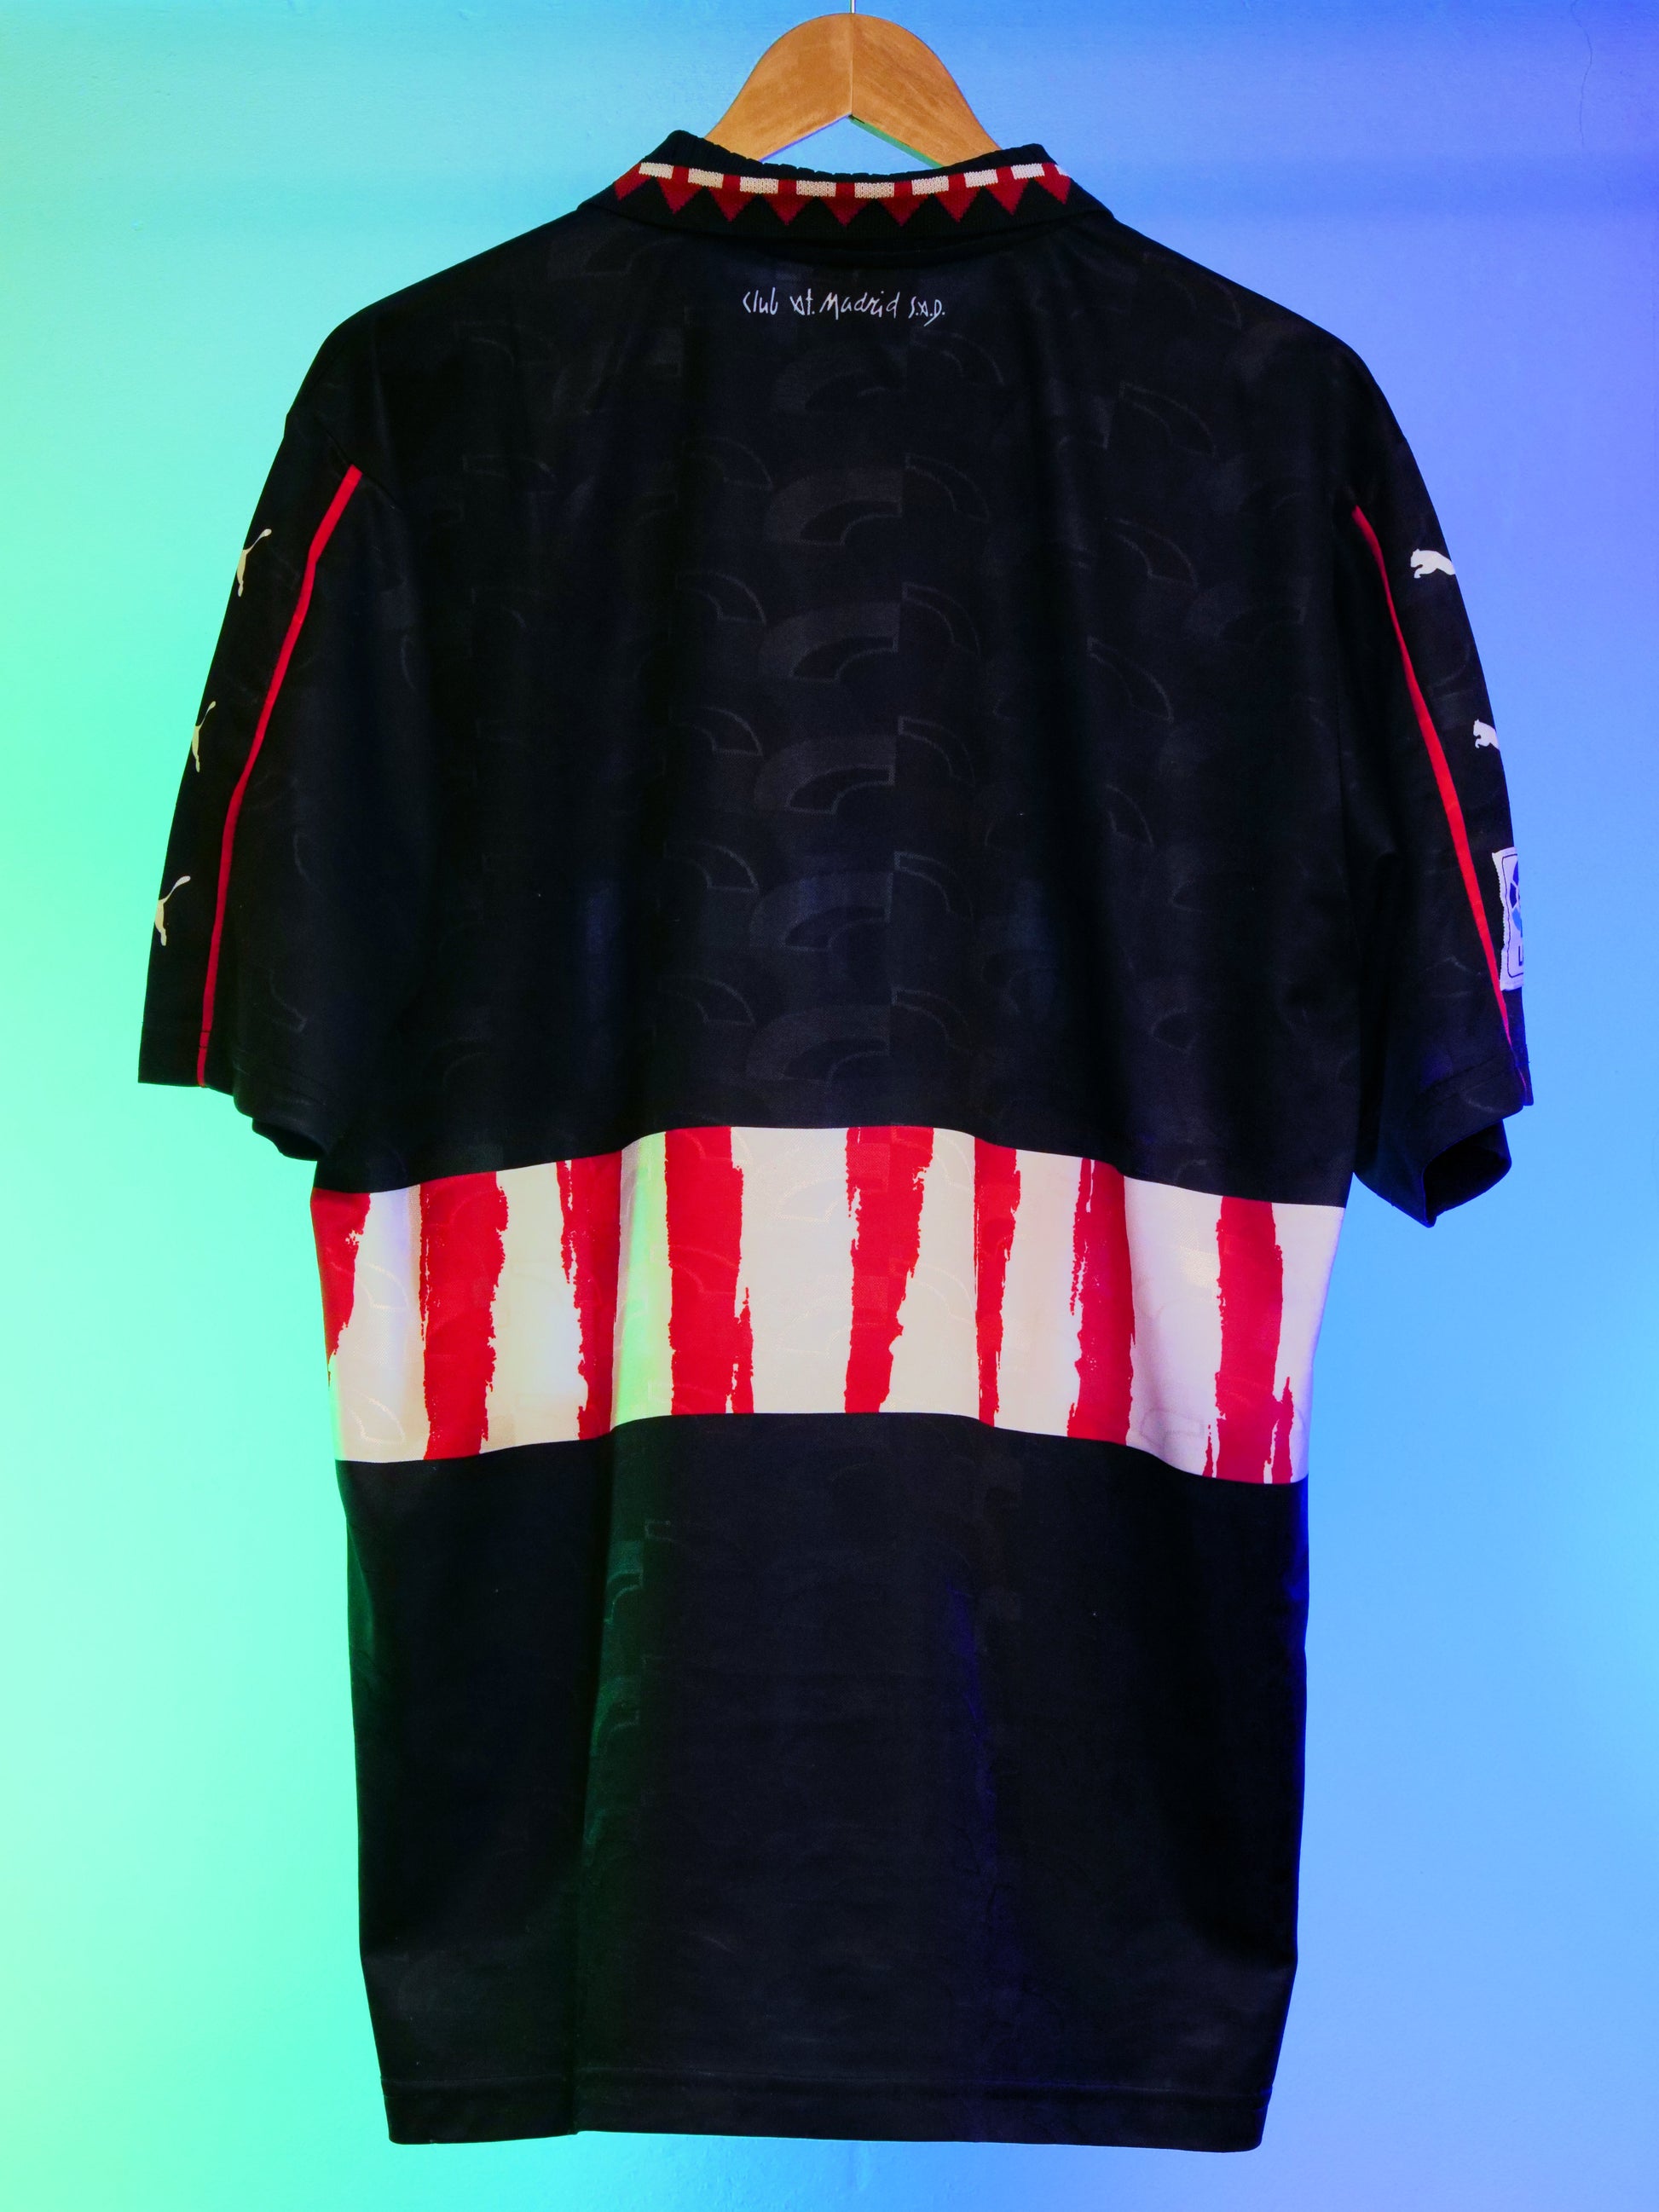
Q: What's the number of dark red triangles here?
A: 9